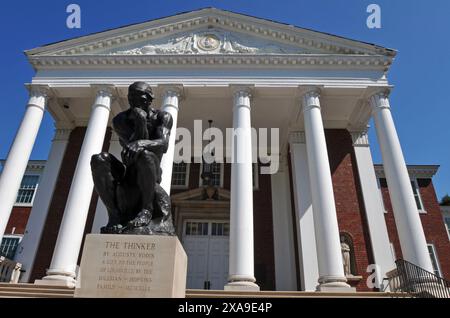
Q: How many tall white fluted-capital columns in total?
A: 6